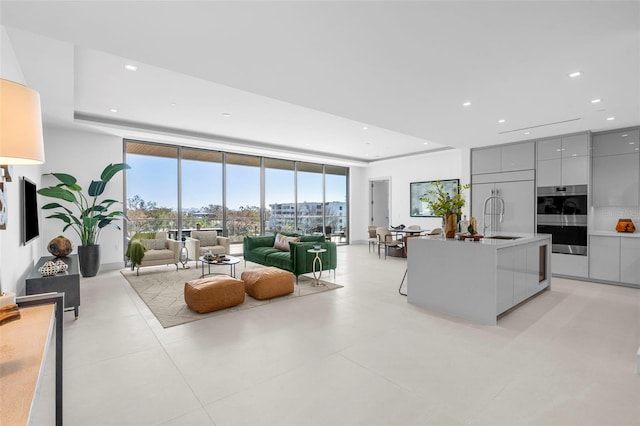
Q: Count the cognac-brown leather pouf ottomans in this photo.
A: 2